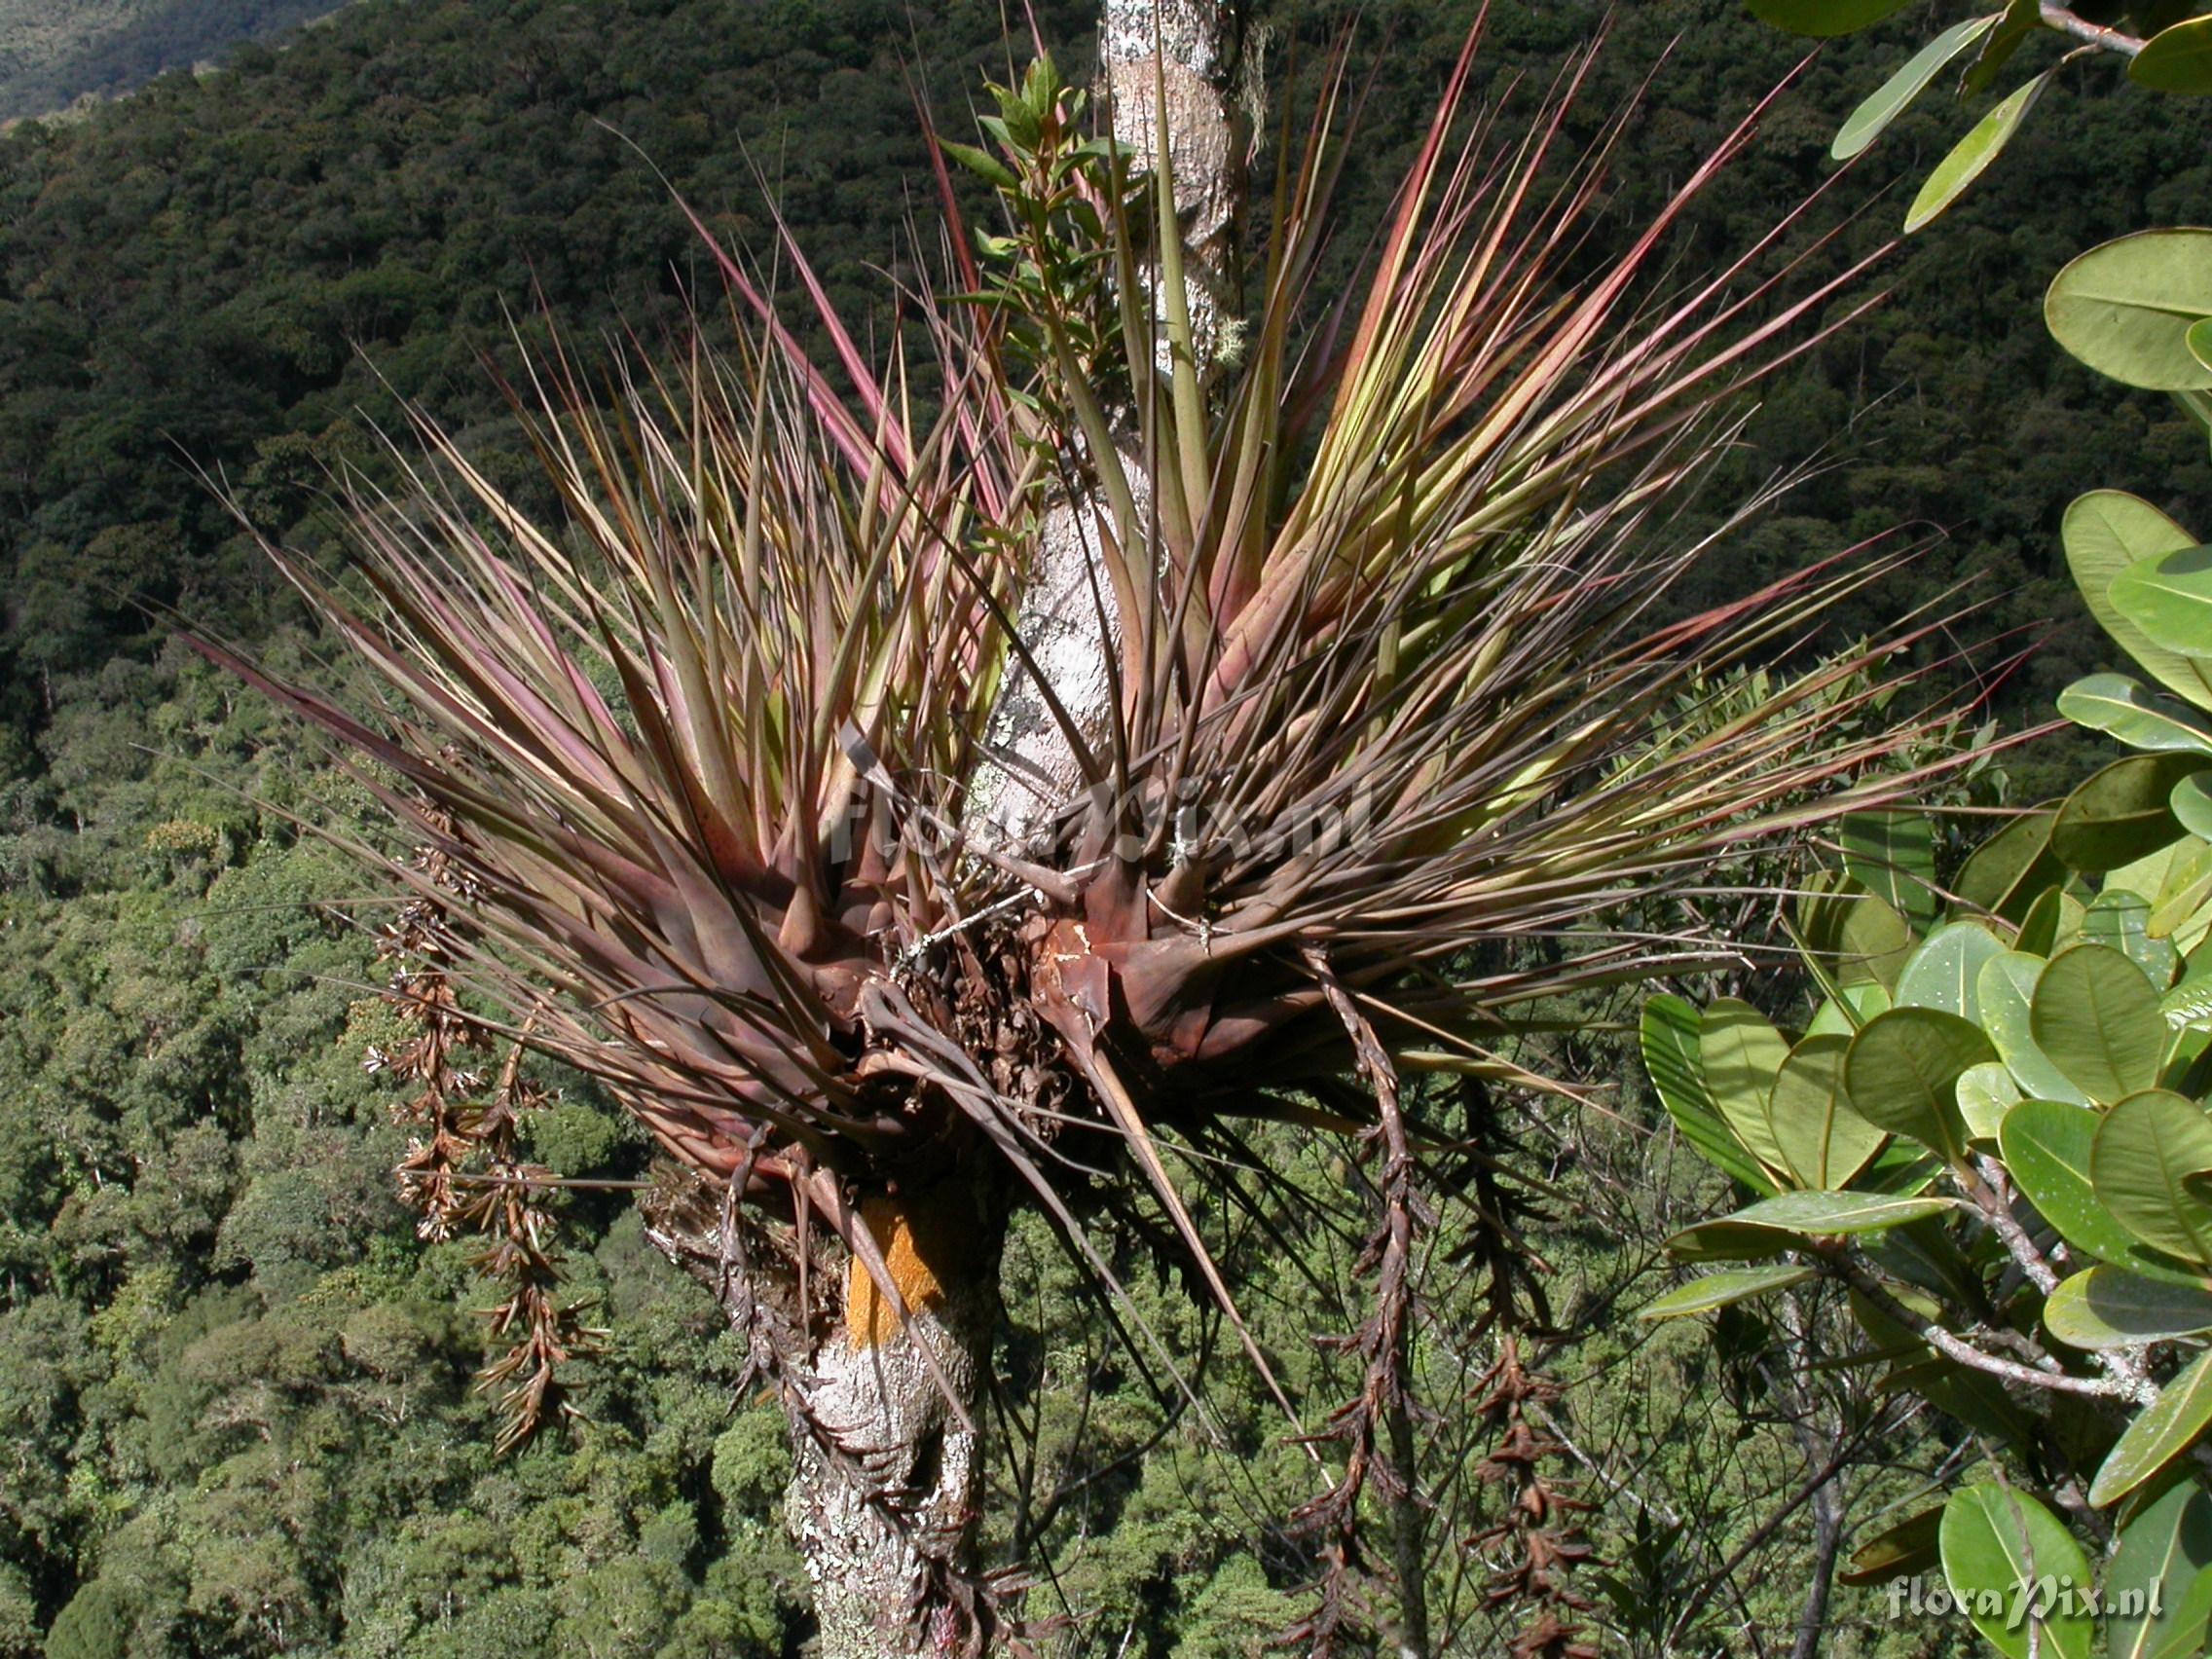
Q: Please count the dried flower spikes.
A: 5